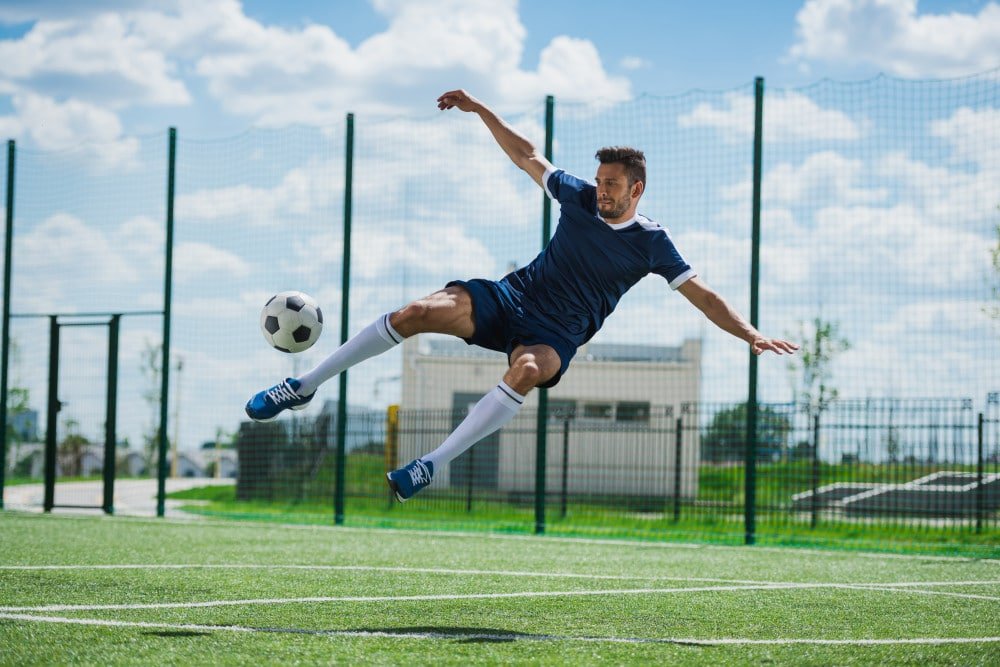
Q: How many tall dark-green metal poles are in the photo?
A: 5